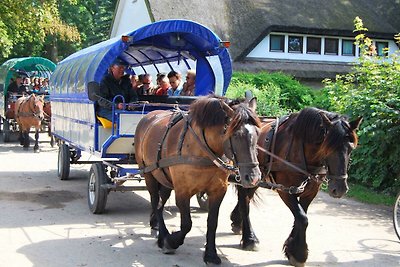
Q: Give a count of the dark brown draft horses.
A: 2